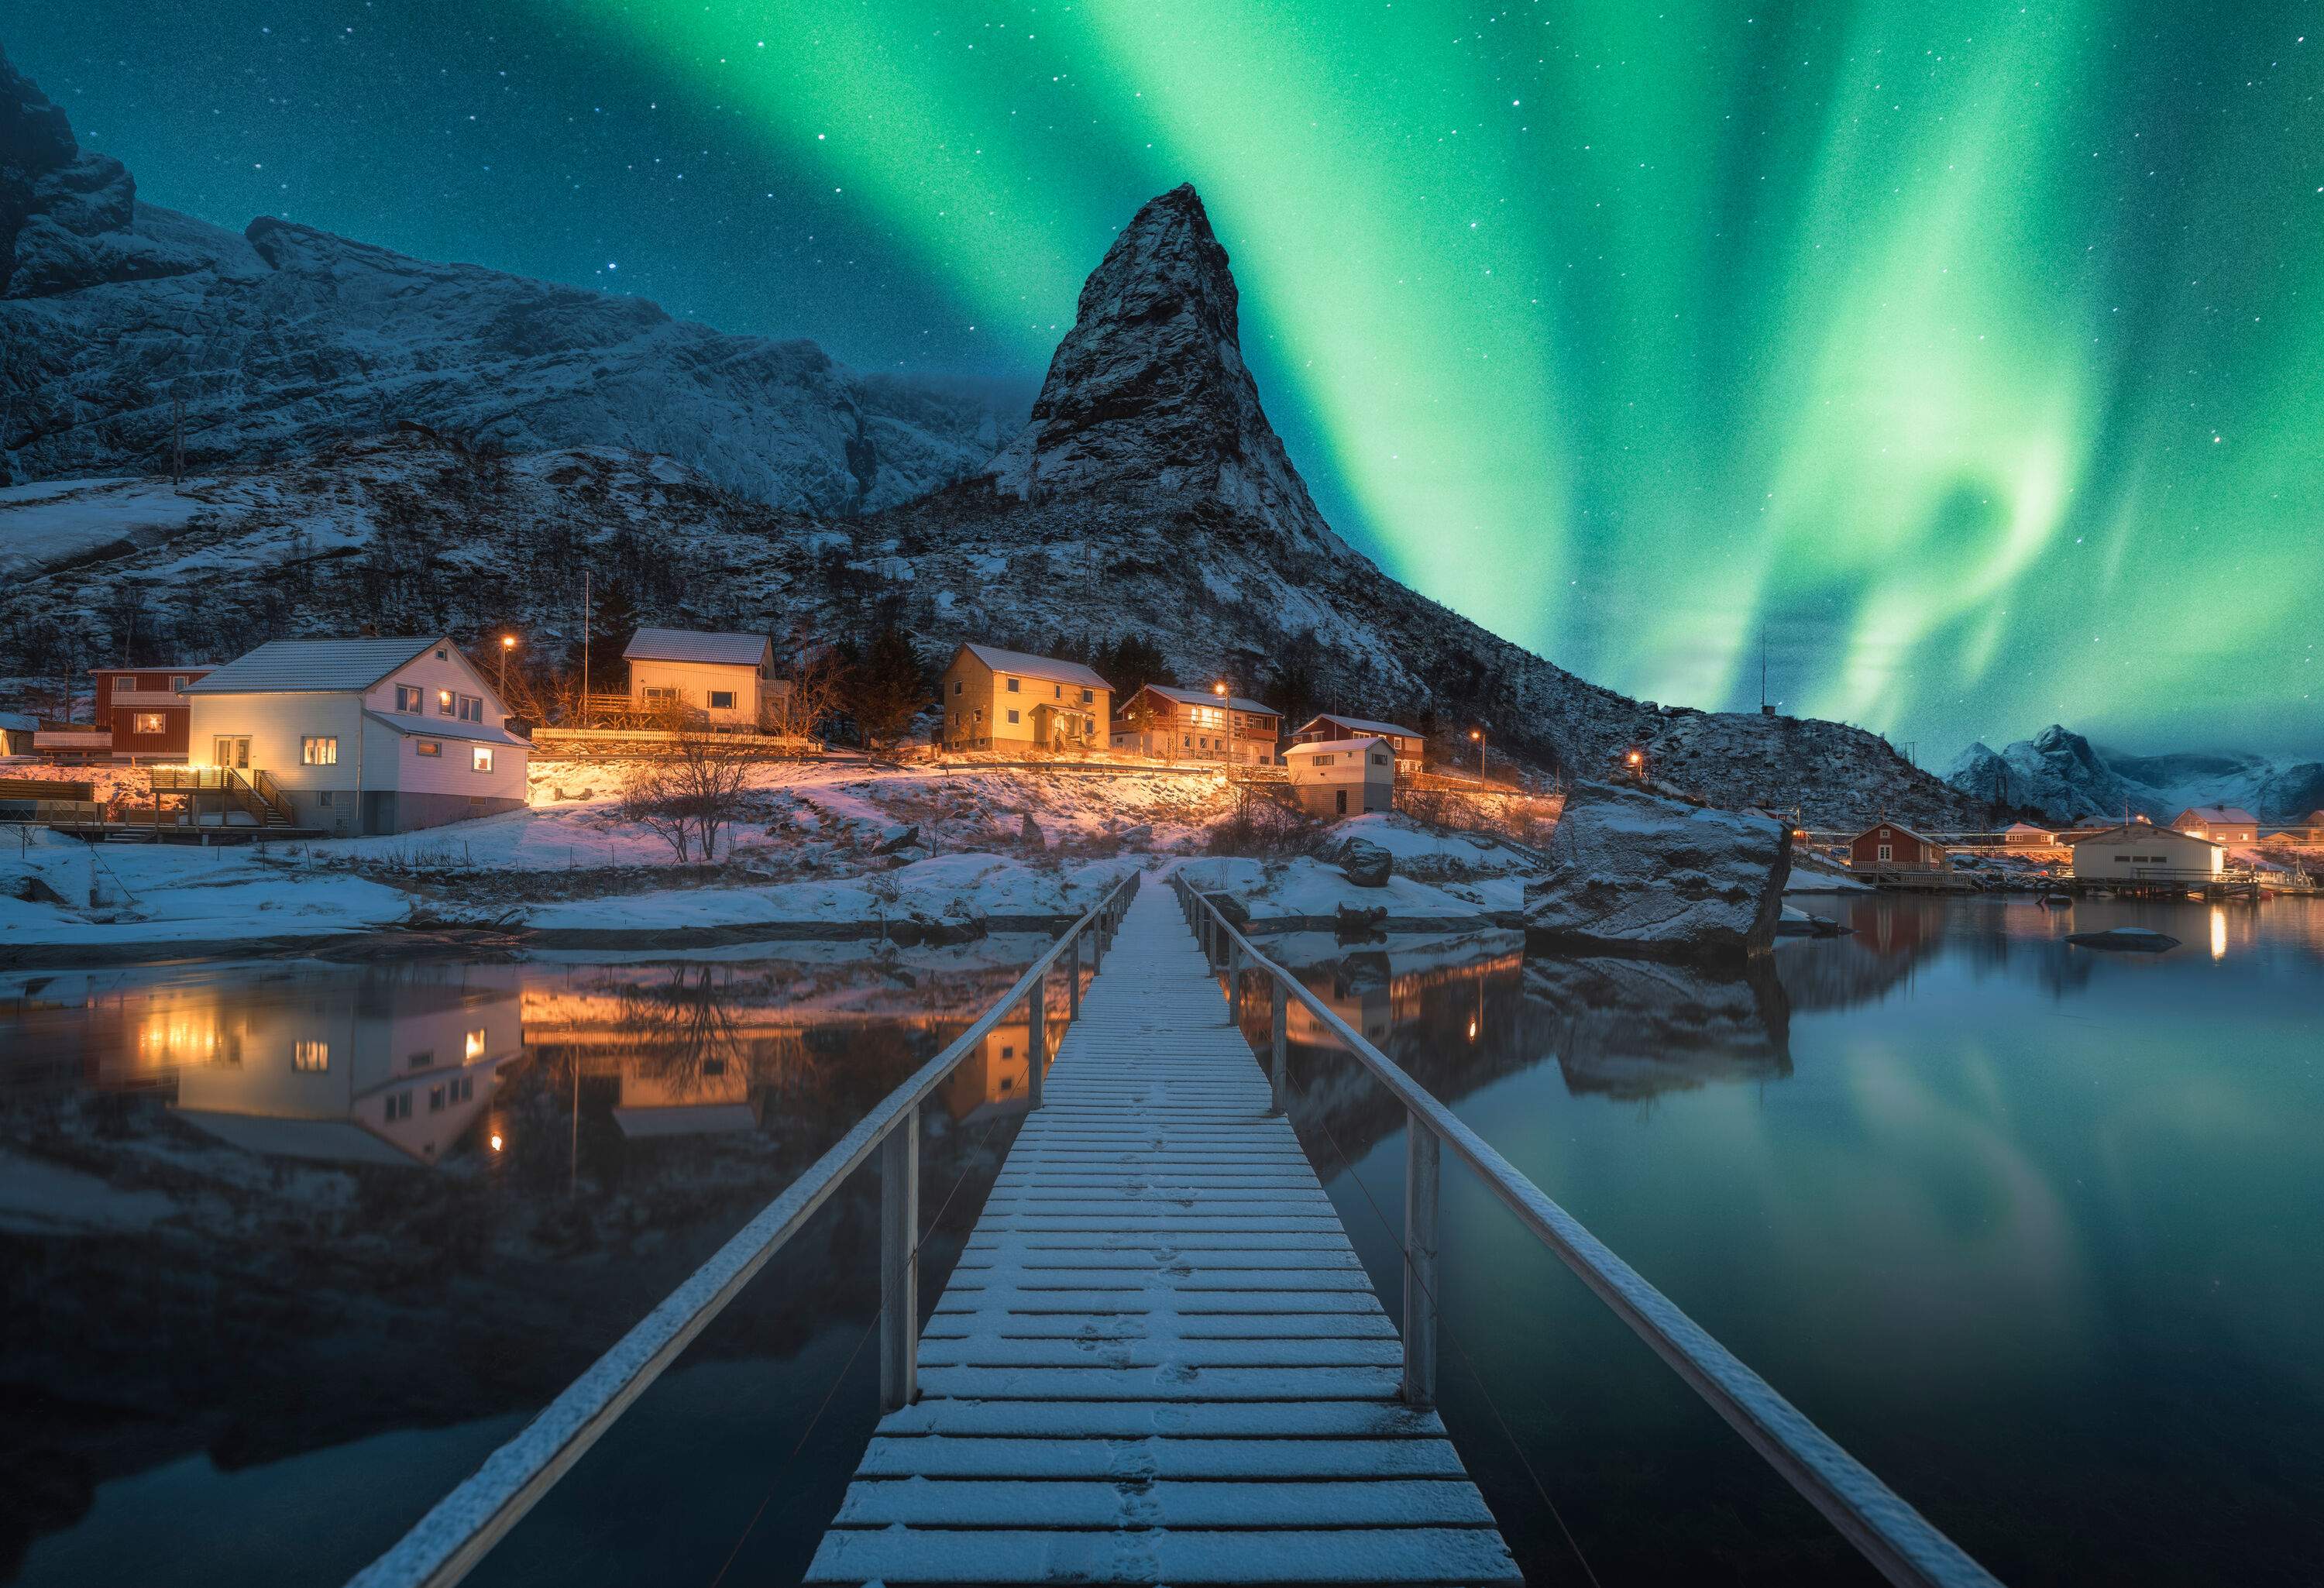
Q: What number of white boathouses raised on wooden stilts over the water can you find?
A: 1